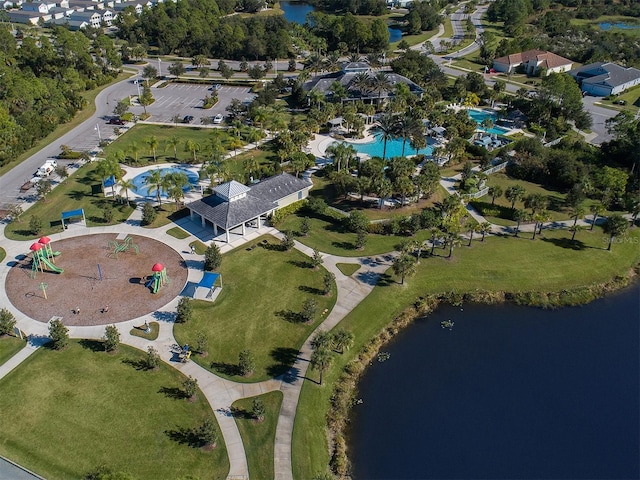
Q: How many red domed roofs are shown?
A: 3